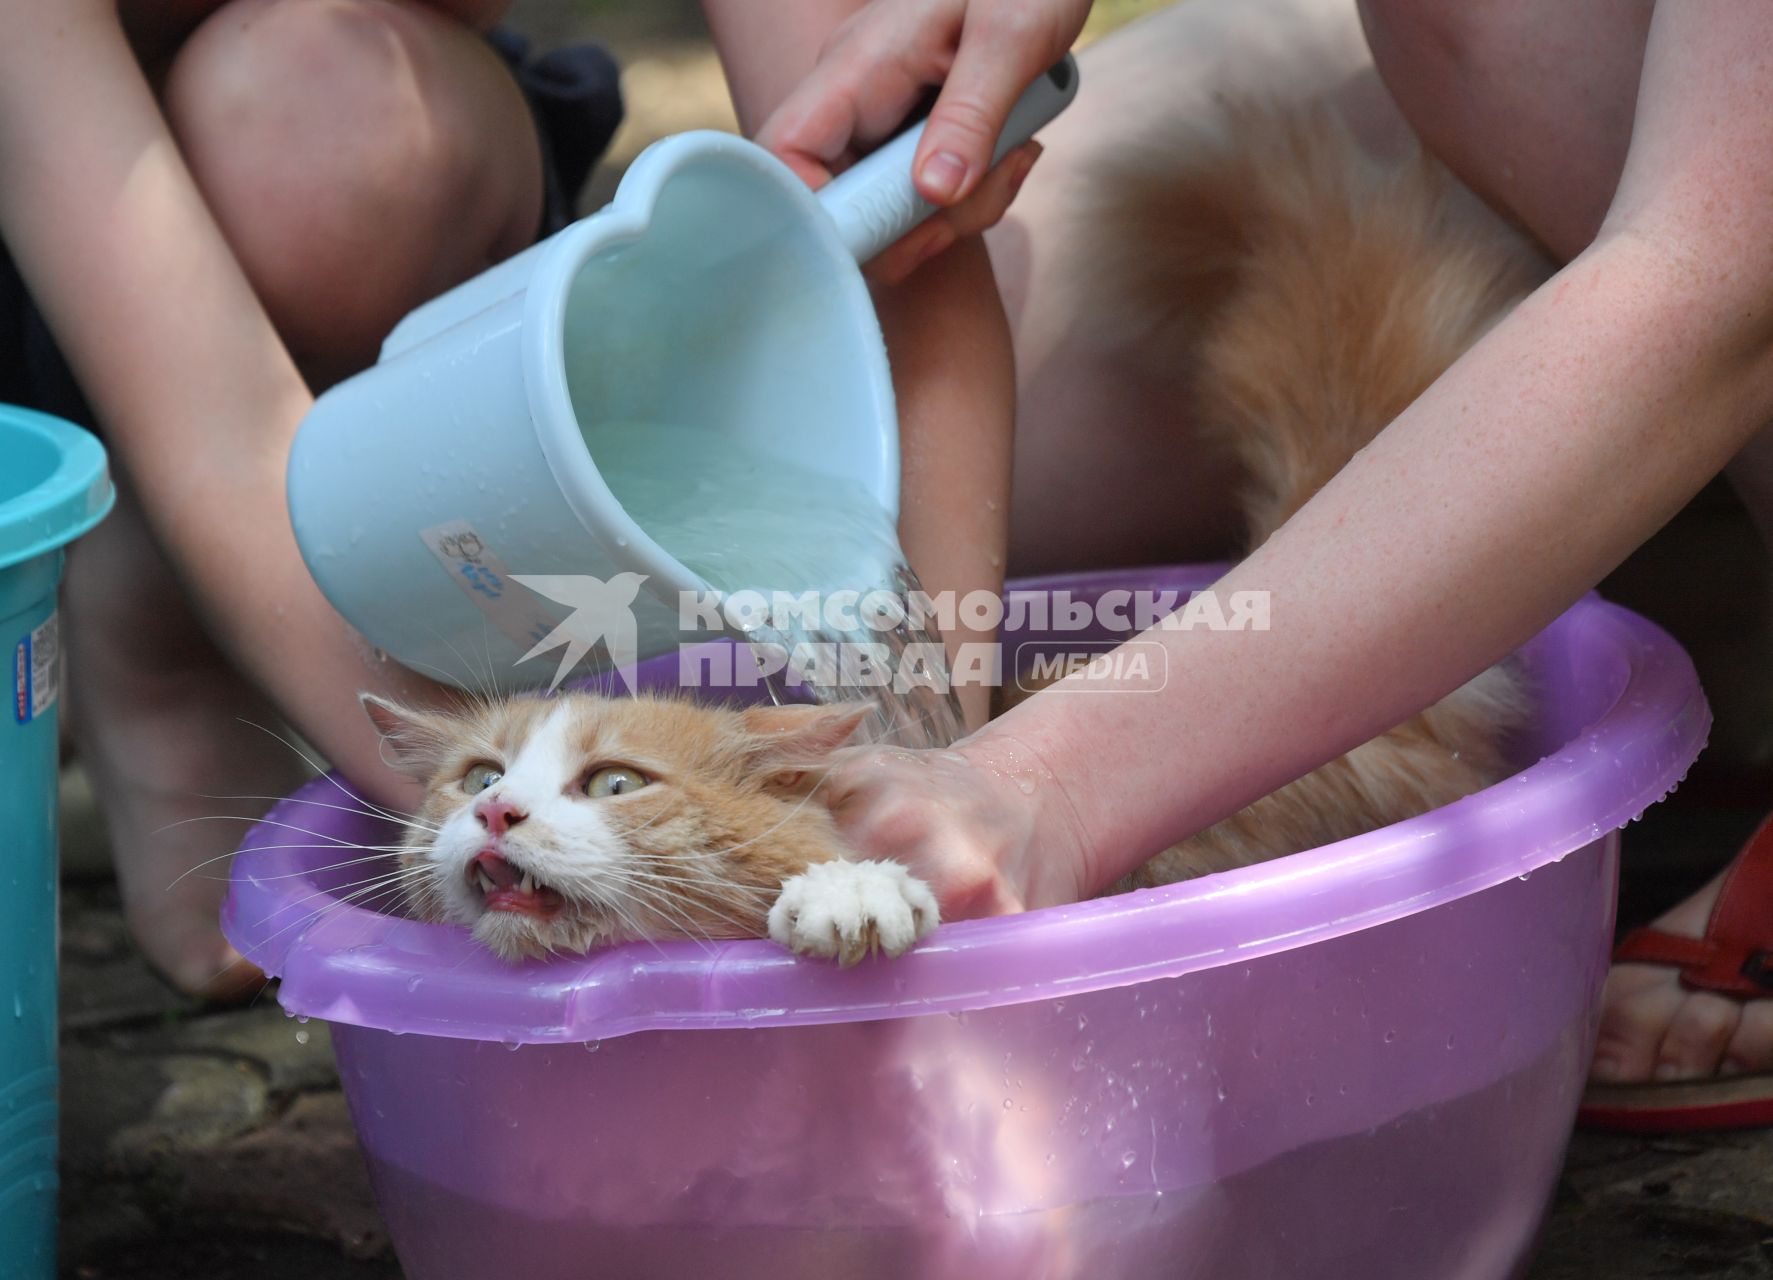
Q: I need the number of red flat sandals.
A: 1